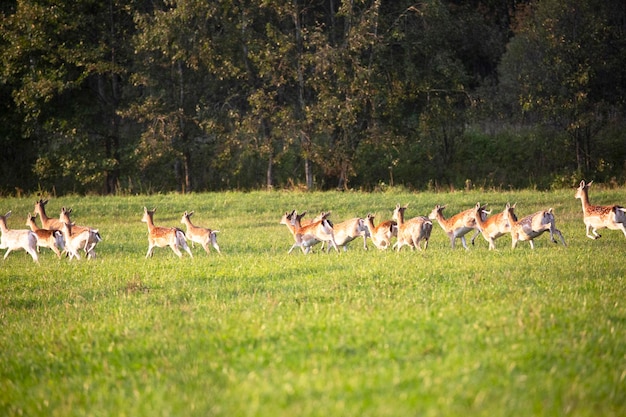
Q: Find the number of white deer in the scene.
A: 1